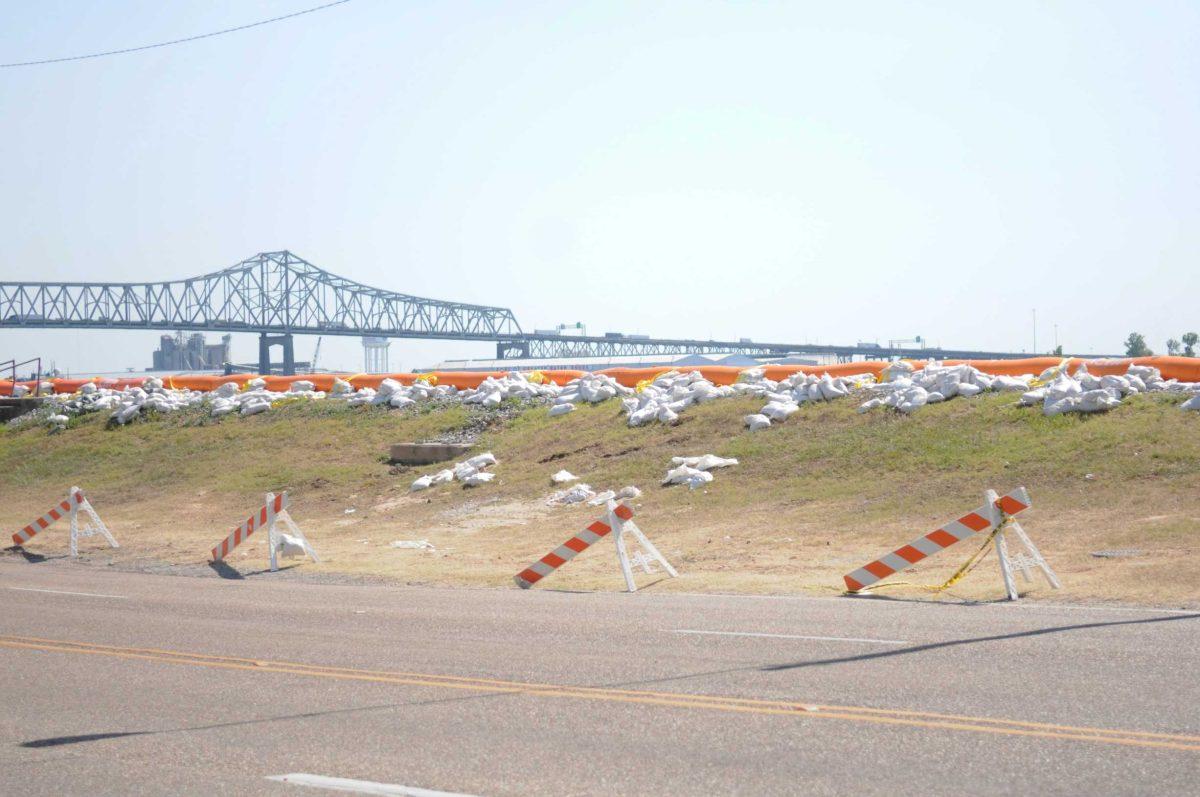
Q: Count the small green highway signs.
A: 2